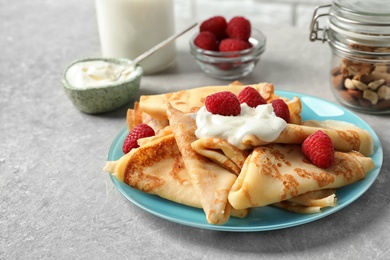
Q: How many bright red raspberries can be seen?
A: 9